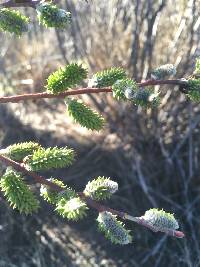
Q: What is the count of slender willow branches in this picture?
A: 3